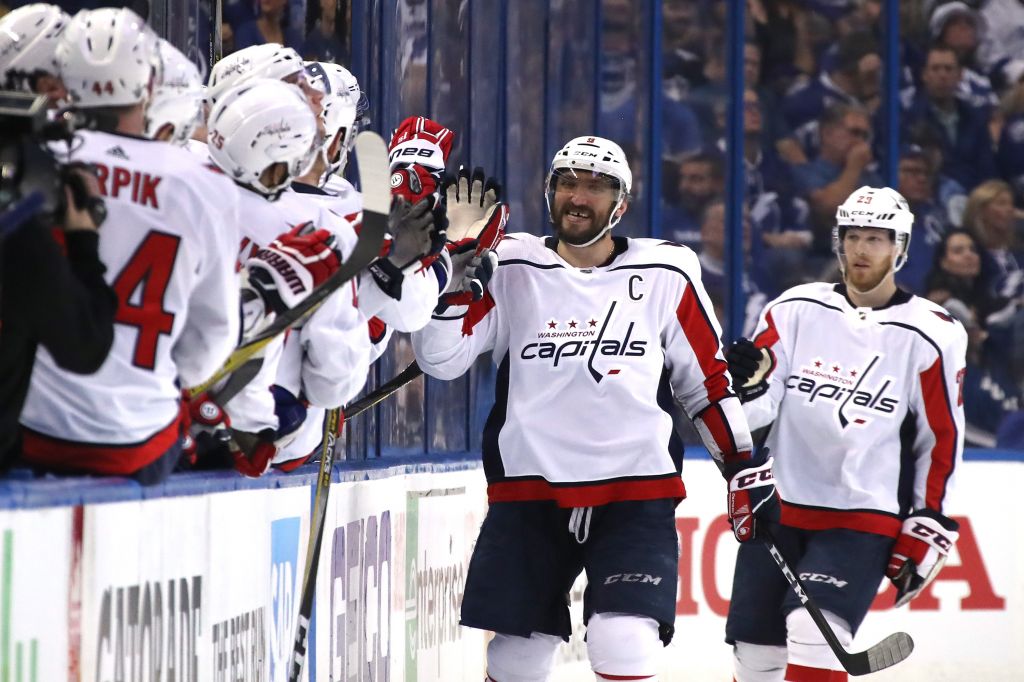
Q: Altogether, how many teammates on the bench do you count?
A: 6